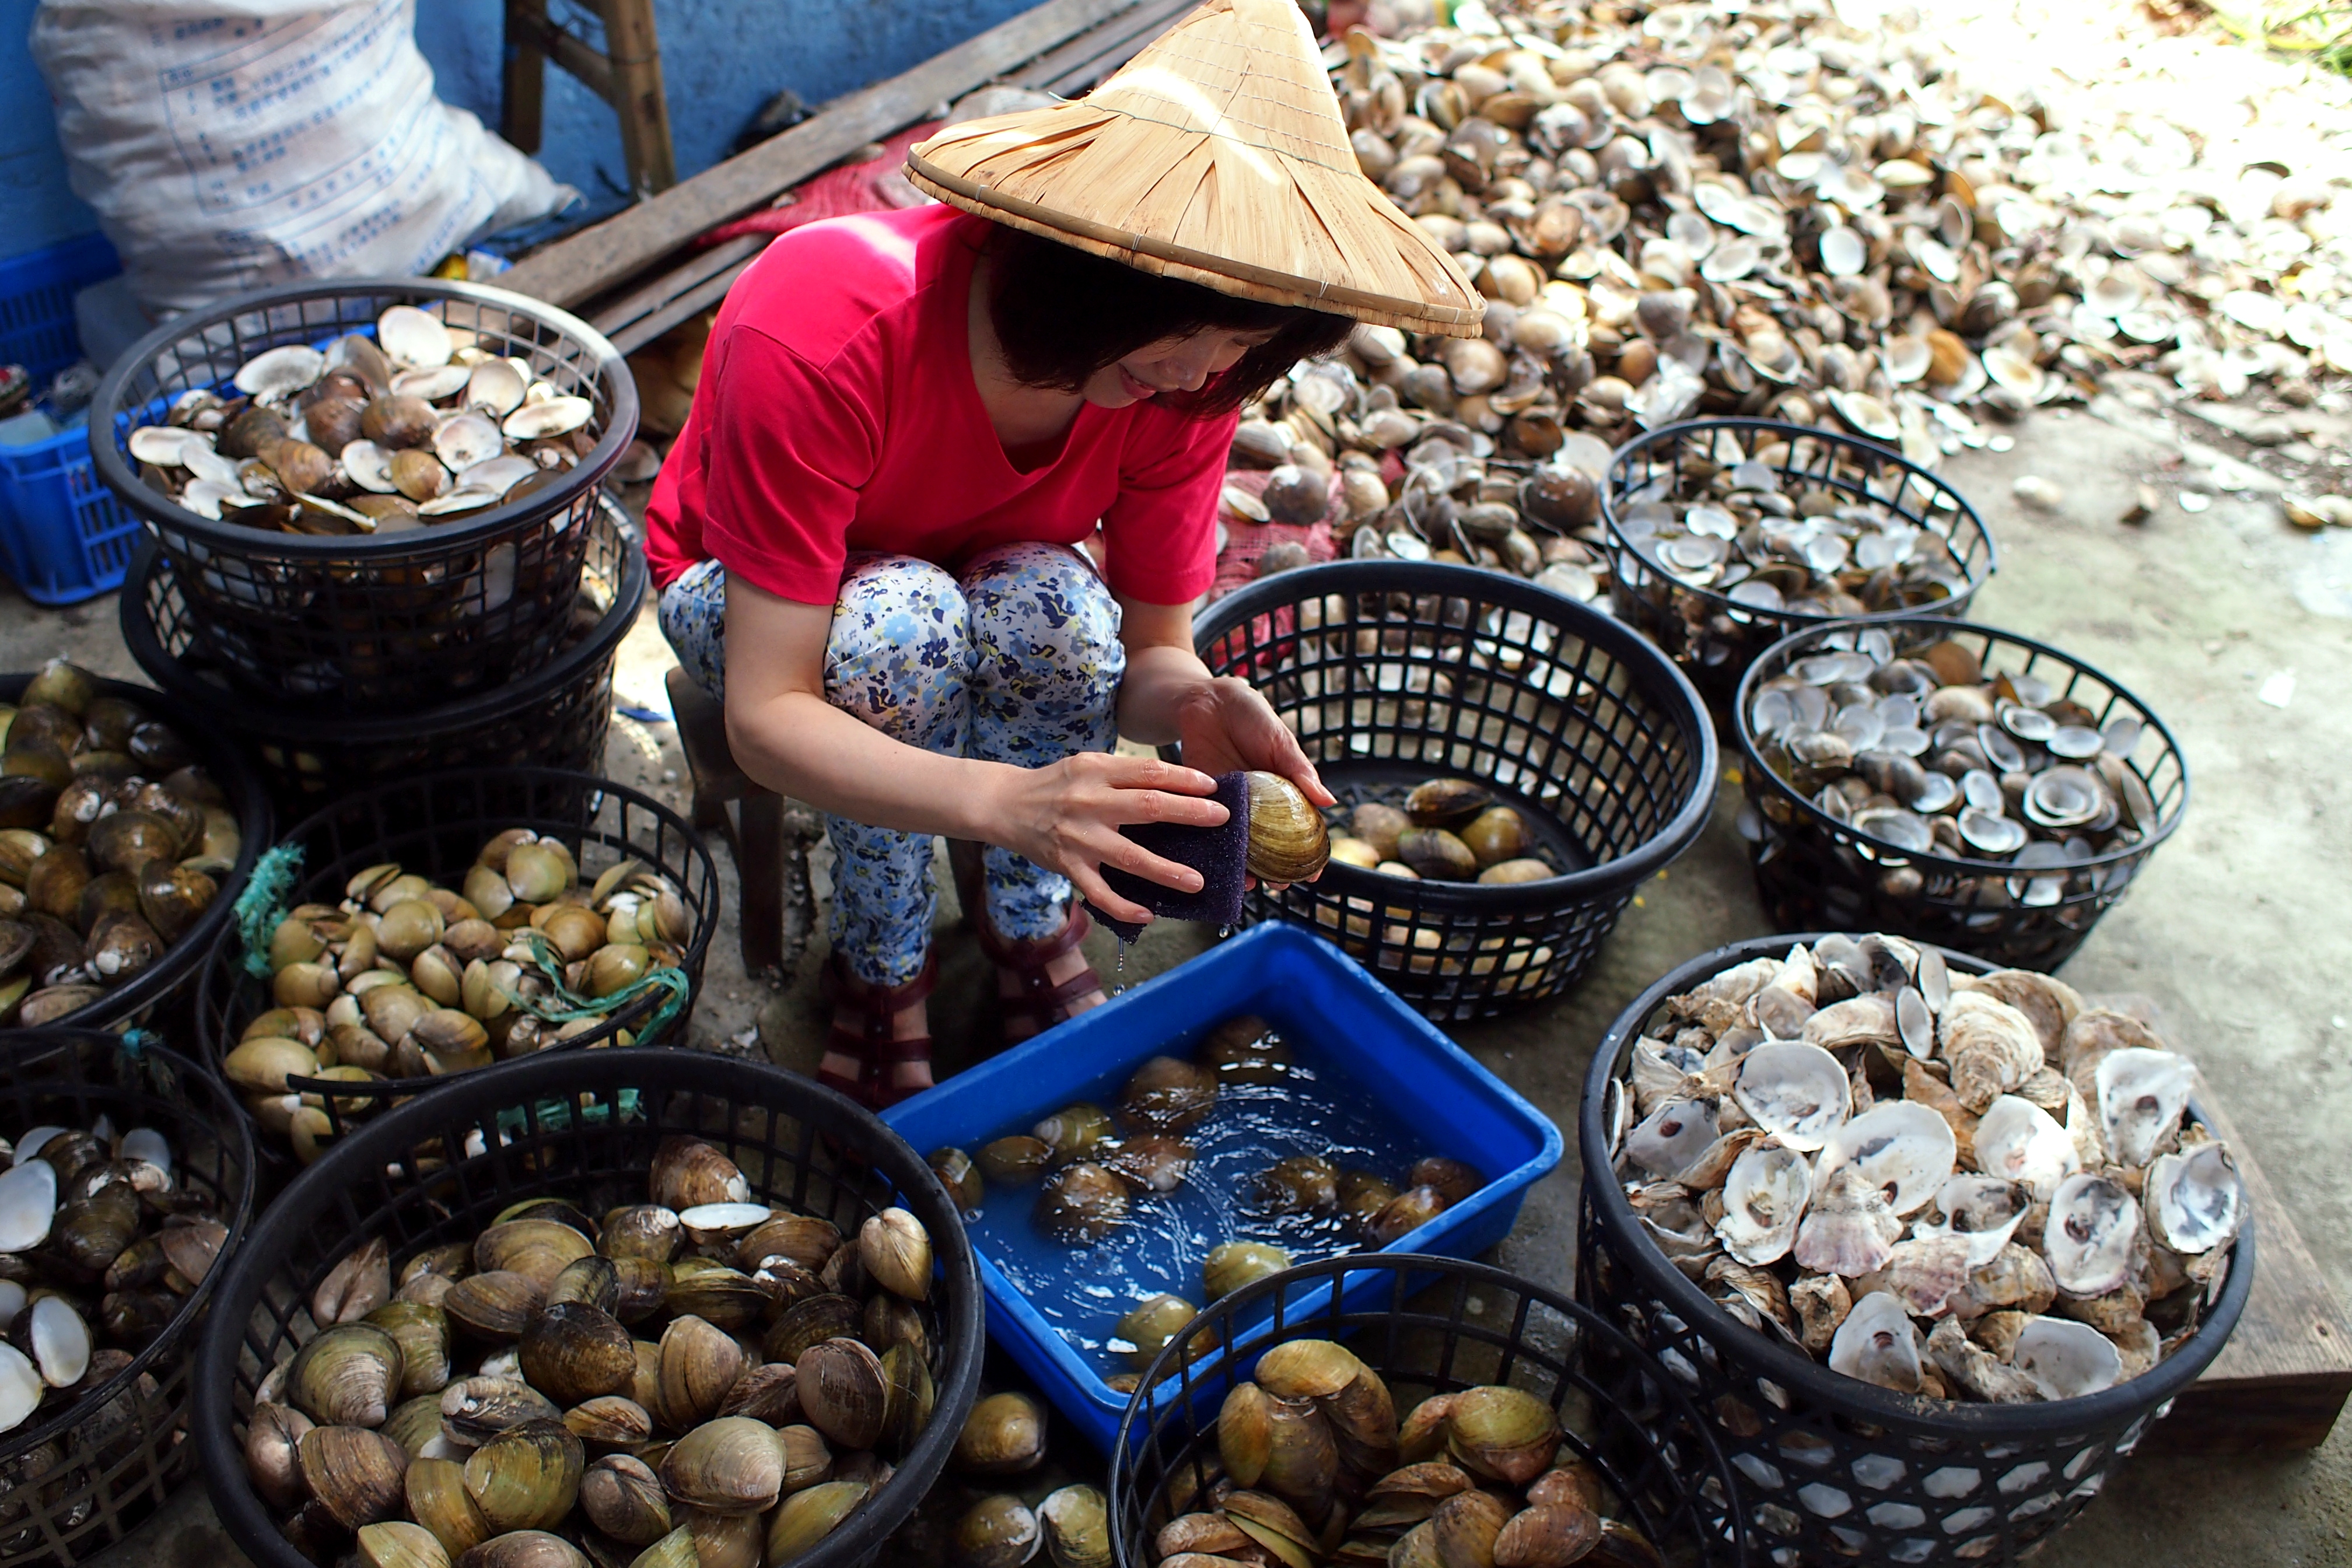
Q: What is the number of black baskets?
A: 11